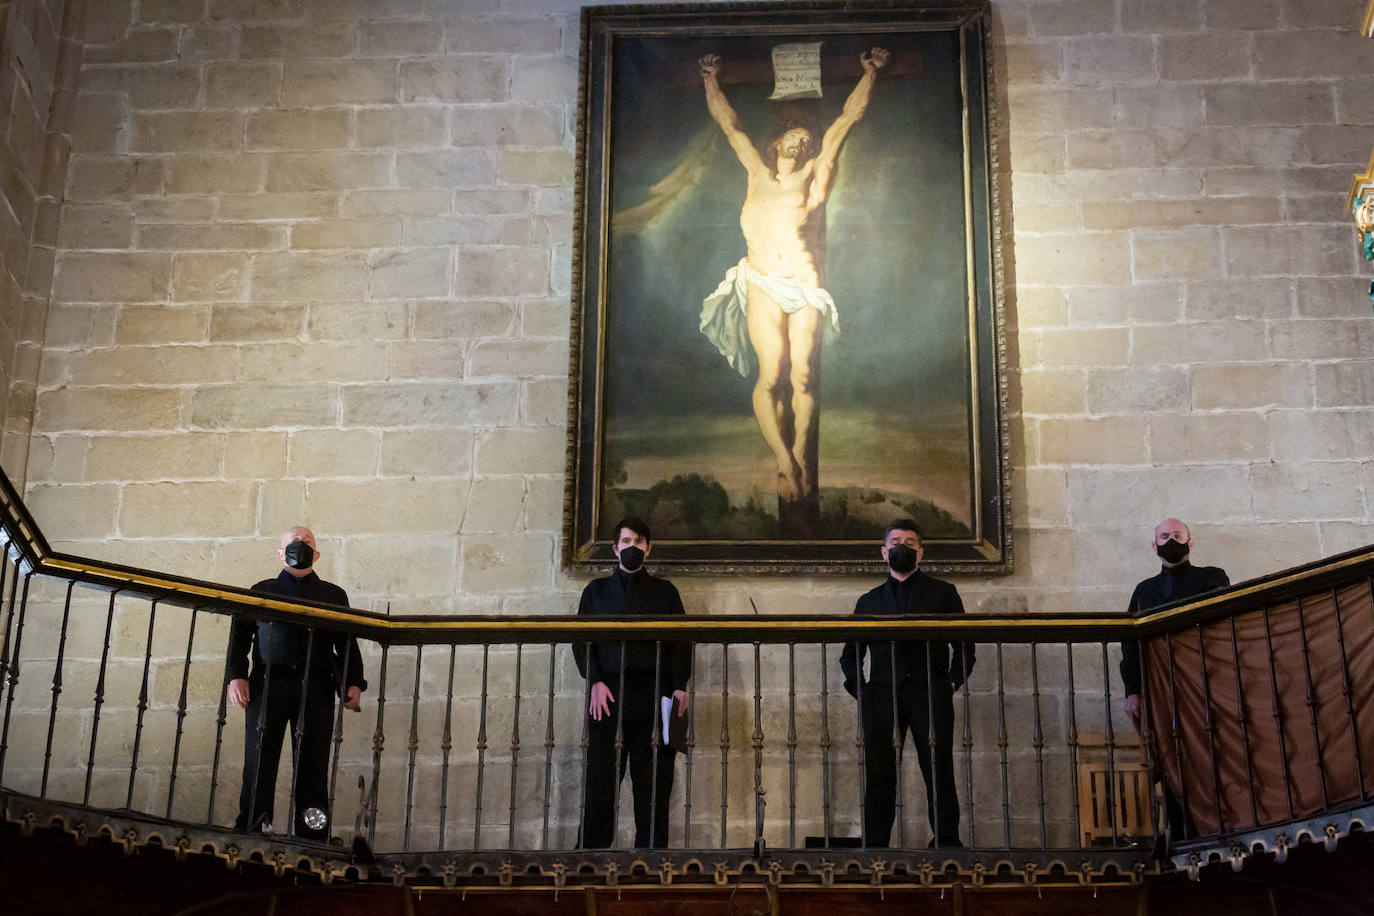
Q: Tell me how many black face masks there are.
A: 4